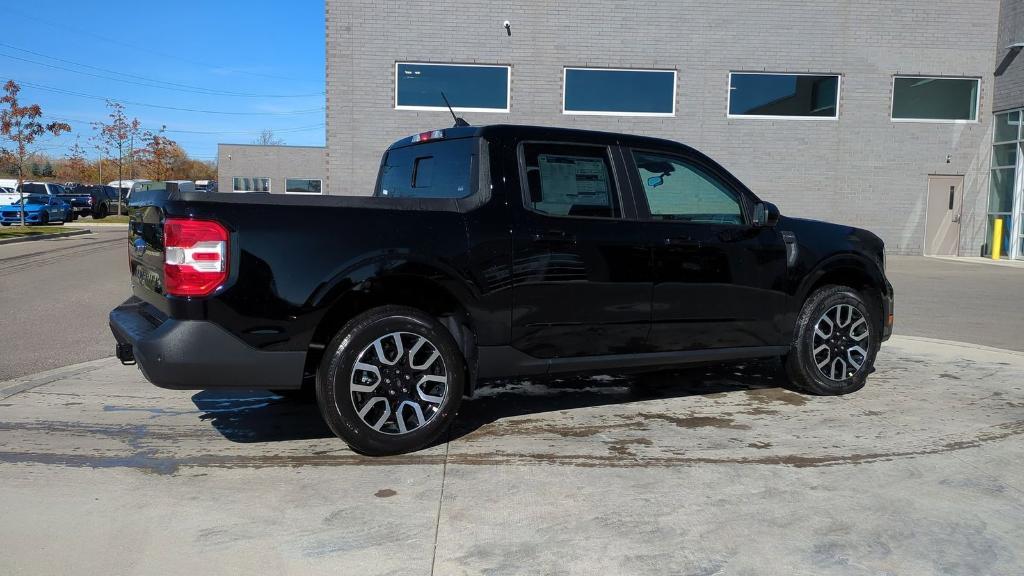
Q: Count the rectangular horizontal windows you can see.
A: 6